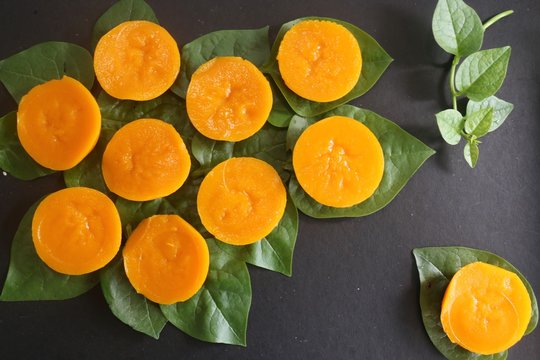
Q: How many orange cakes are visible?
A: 10